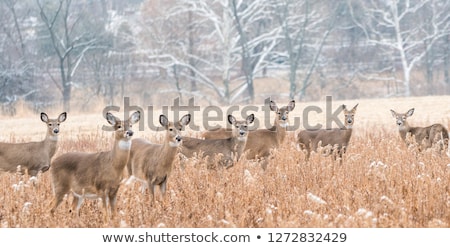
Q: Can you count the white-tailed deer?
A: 7